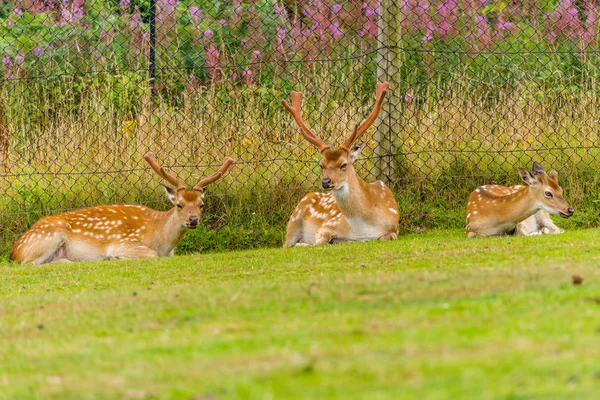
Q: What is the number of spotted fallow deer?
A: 3